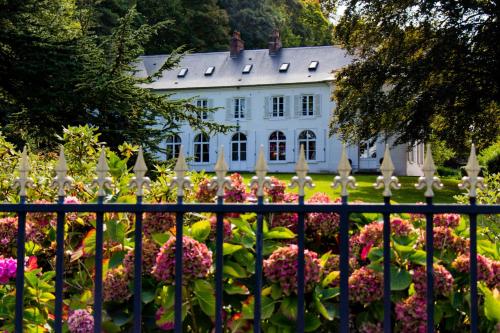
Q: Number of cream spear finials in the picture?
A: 12